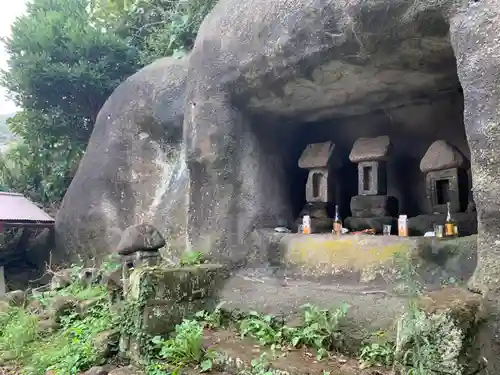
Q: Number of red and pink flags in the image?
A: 0